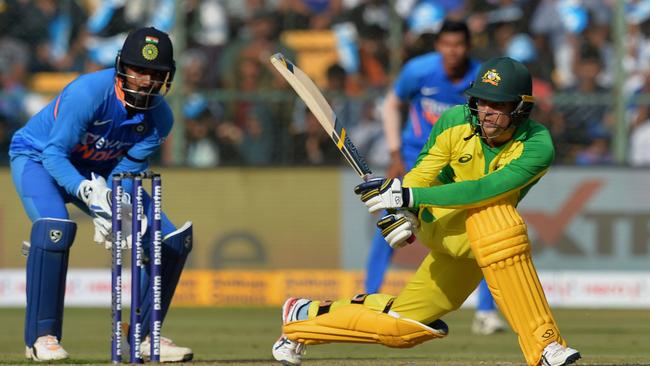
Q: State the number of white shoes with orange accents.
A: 2